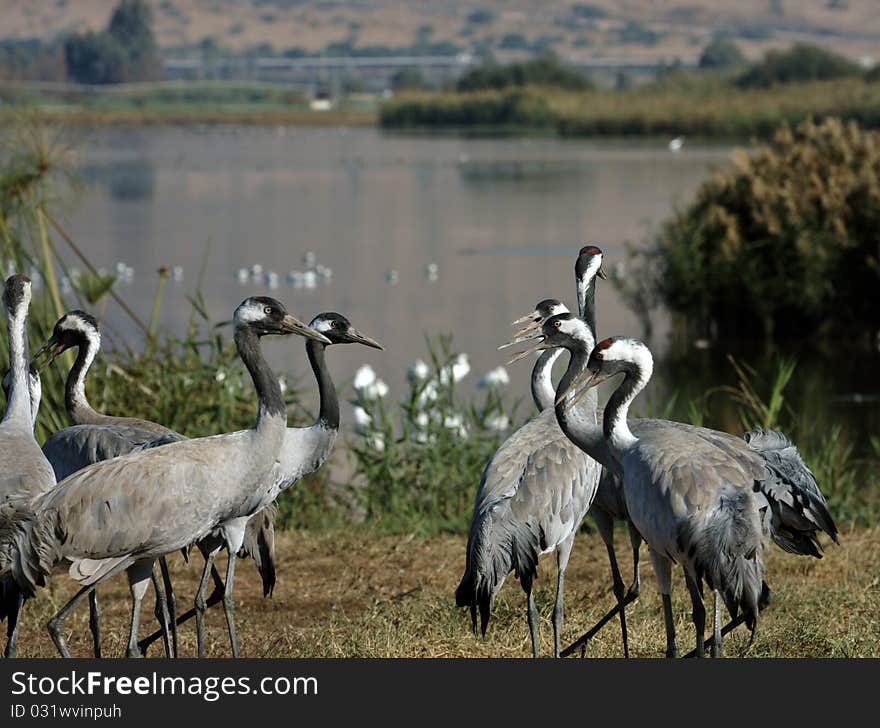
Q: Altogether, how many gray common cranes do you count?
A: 9